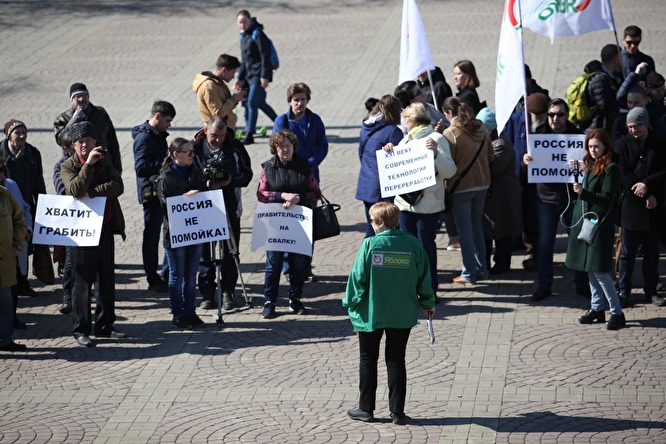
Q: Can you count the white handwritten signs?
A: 5